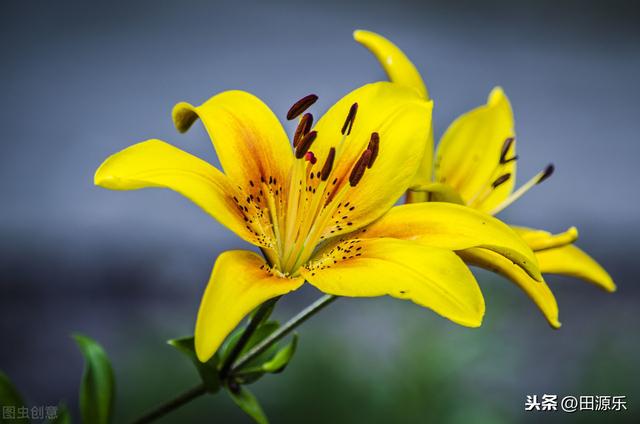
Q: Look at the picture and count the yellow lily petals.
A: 12